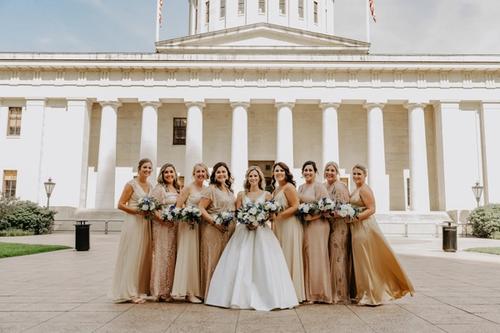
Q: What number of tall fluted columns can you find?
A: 8